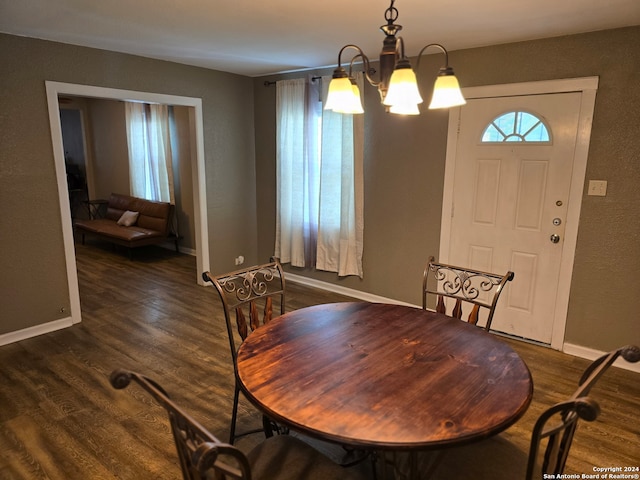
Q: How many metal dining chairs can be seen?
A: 4